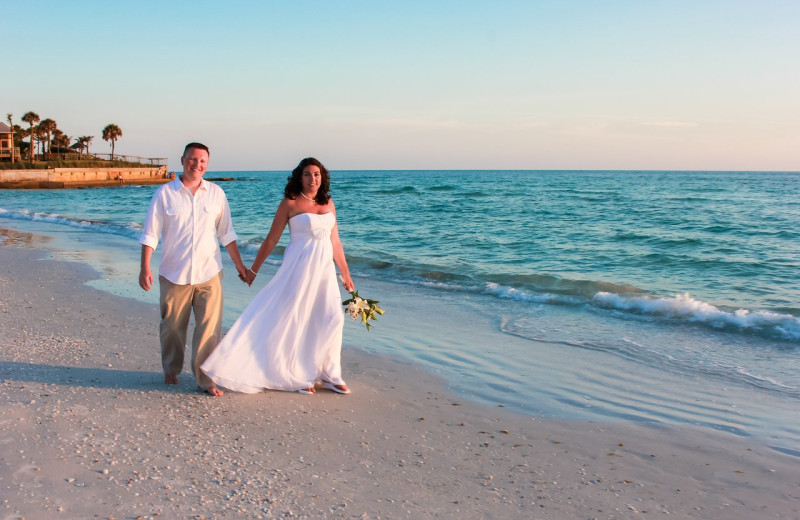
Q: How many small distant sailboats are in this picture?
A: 0